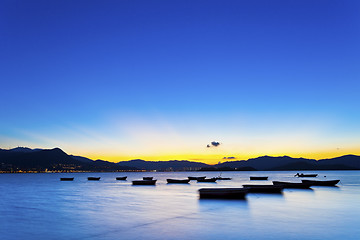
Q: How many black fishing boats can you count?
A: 15